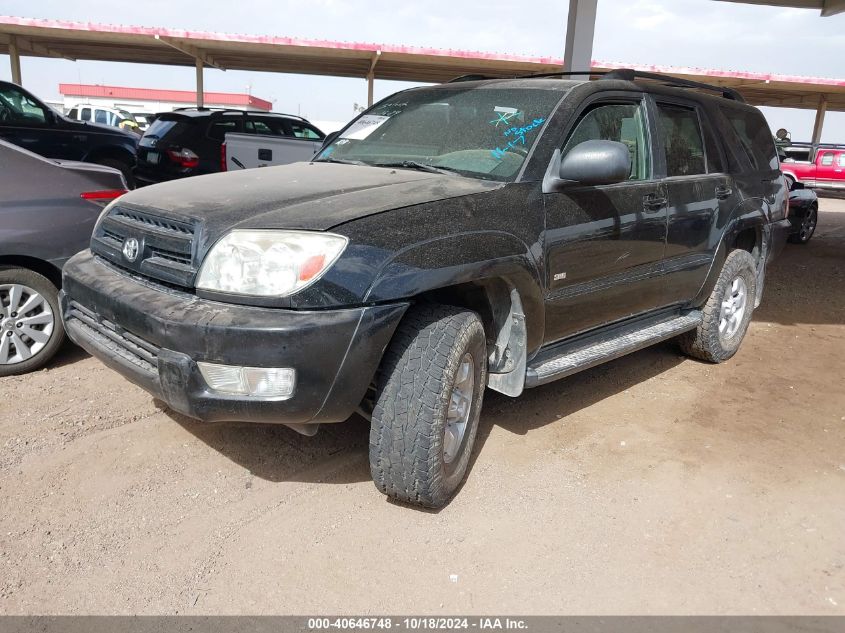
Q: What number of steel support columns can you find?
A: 5